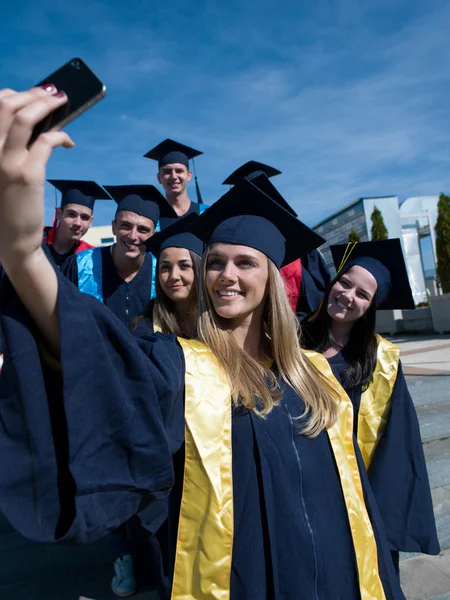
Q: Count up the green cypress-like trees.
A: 3